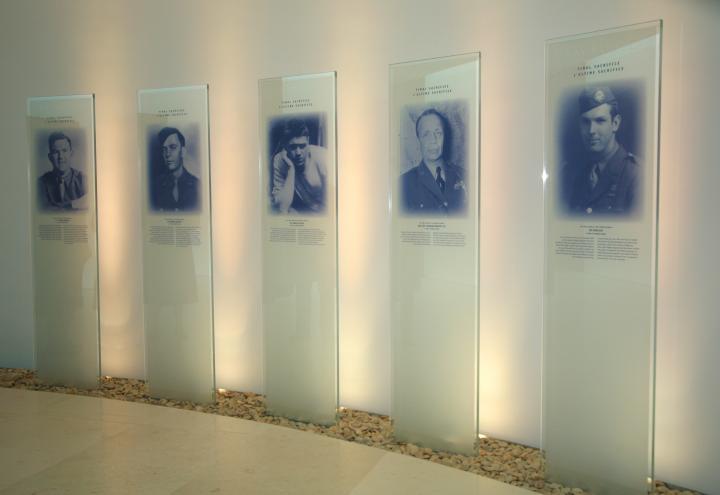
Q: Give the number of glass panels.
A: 5